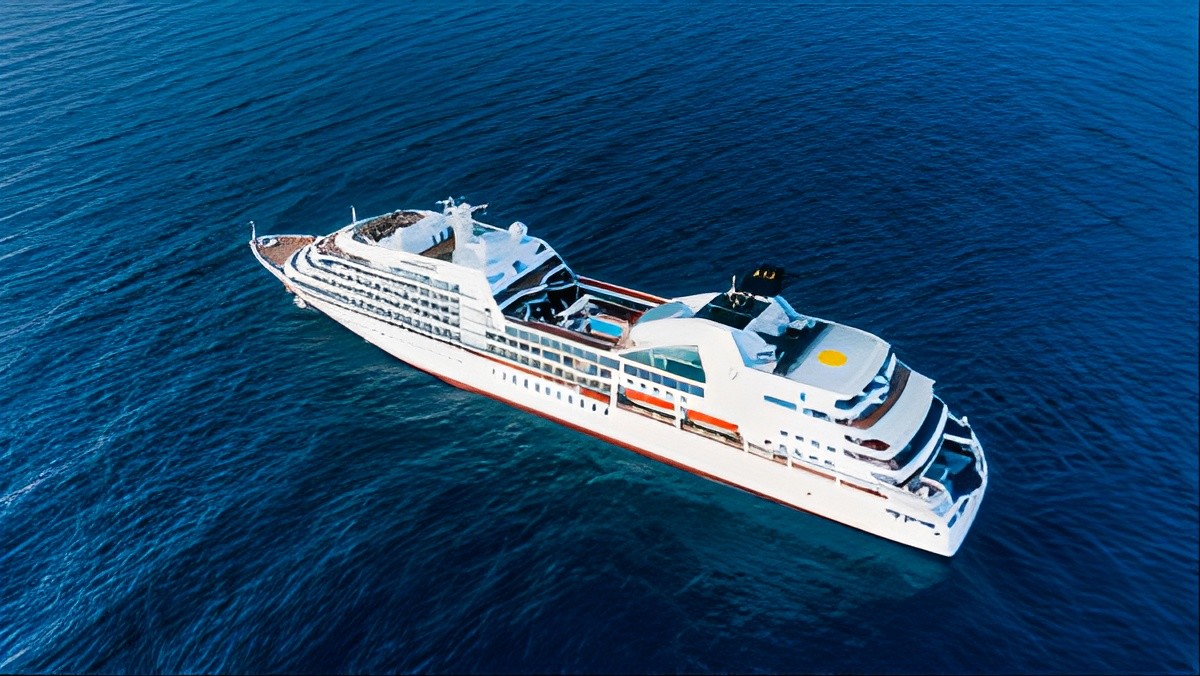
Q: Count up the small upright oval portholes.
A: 11